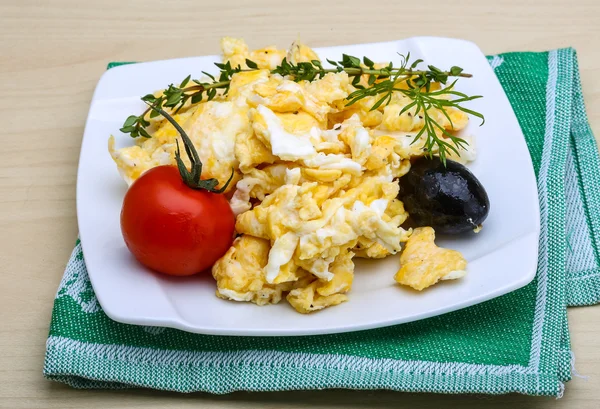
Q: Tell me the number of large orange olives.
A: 0